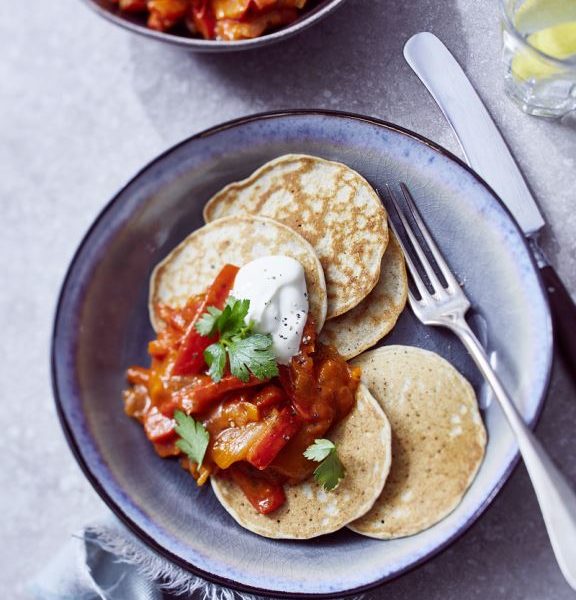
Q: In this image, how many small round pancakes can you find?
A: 5